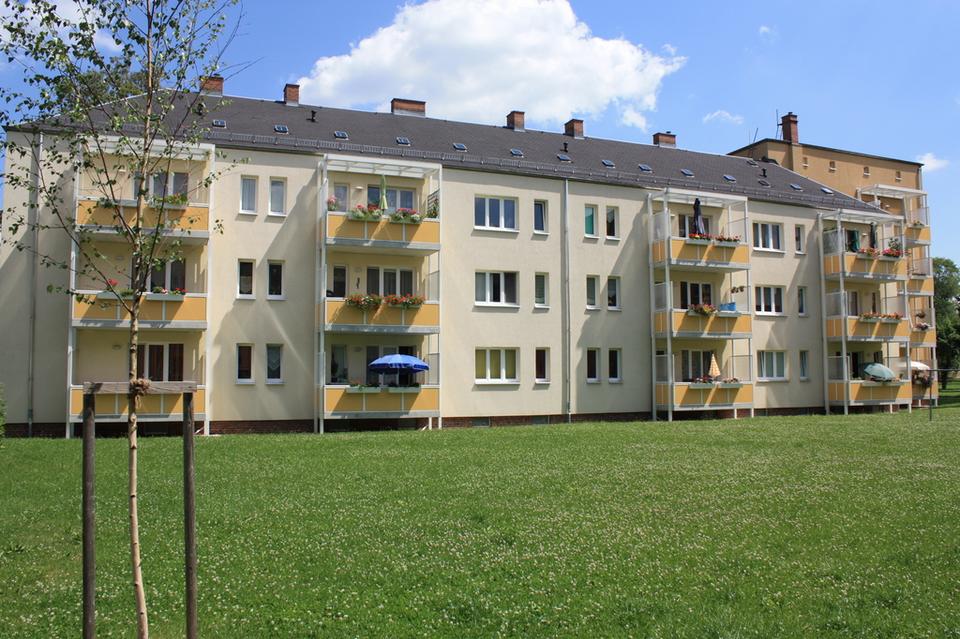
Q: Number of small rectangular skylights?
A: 15